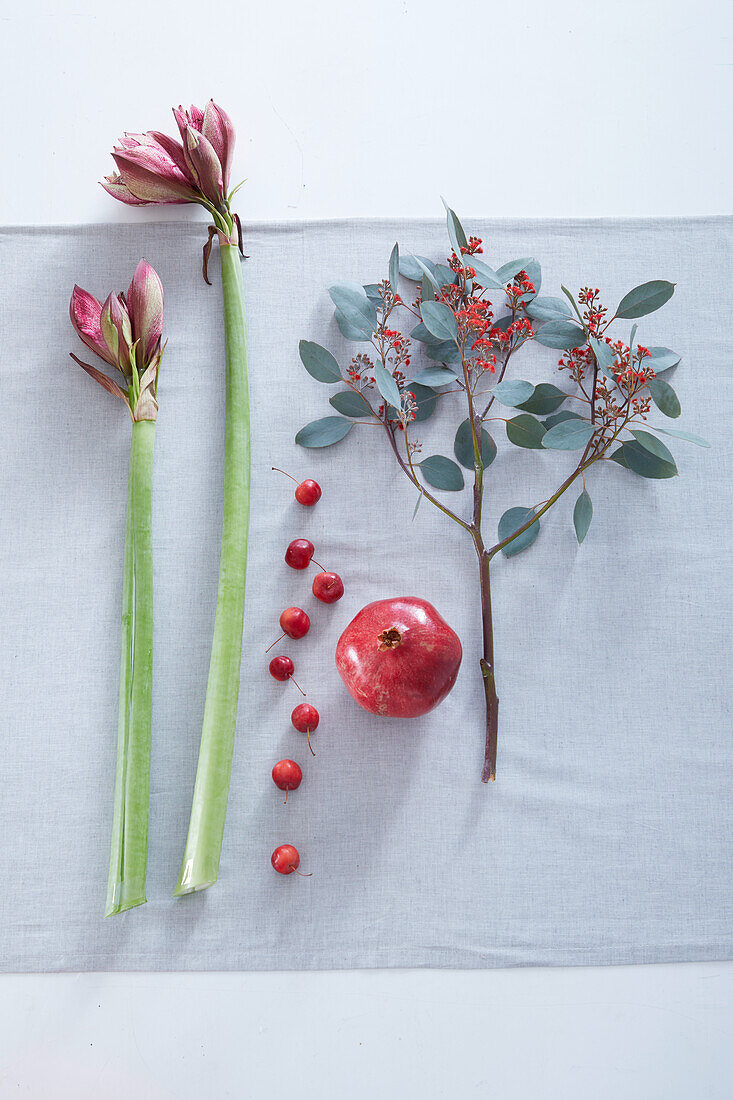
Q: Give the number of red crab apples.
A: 8